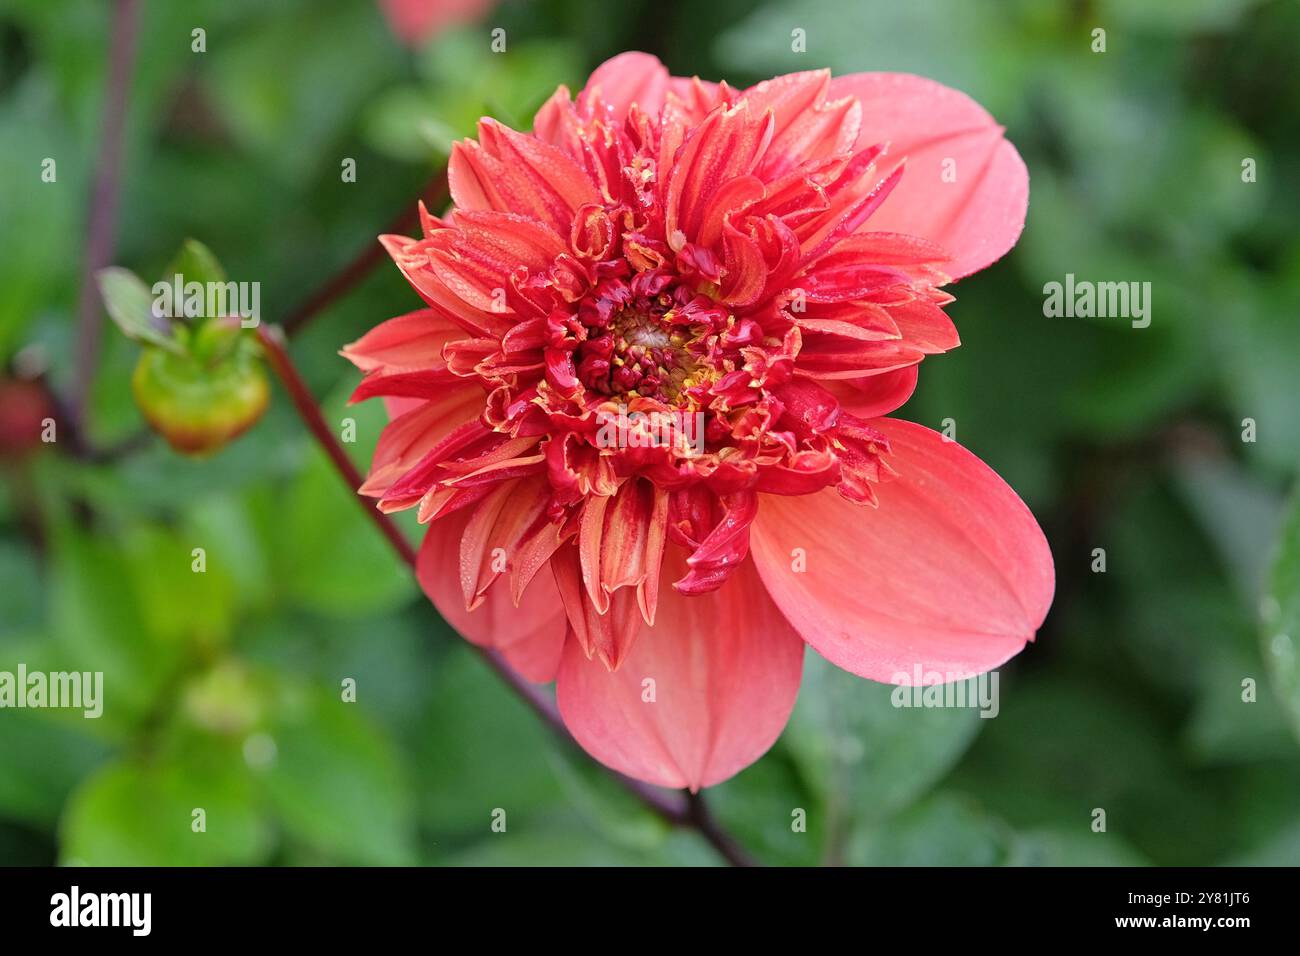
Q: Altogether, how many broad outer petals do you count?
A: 4